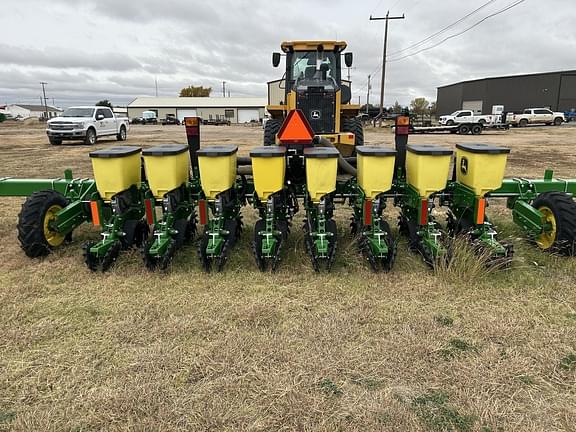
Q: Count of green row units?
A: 8